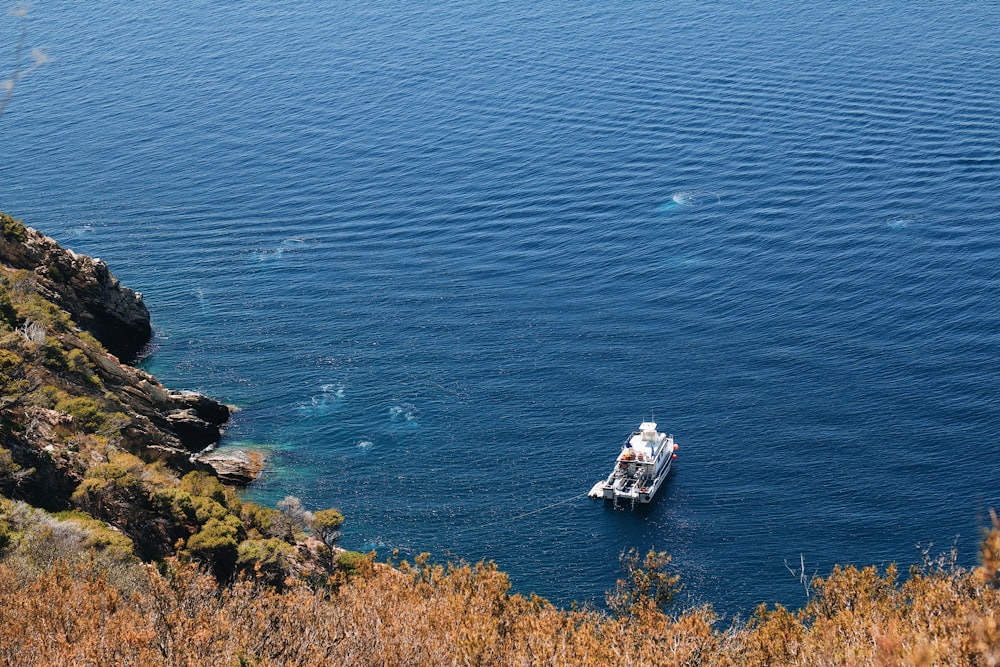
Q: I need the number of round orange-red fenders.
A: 2